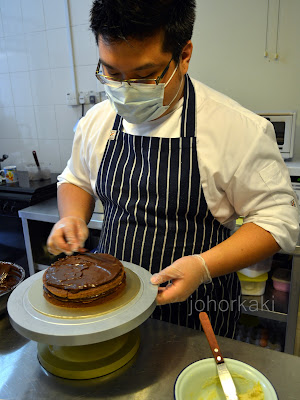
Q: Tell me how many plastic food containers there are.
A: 3